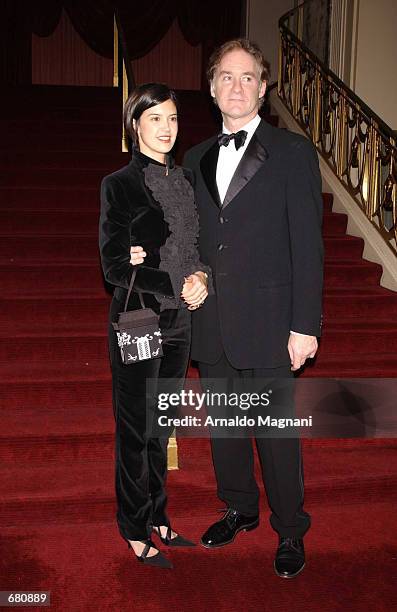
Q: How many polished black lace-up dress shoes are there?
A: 2